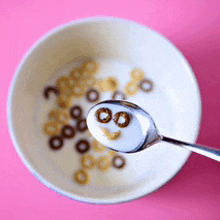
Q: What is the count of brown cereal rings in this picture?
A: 12